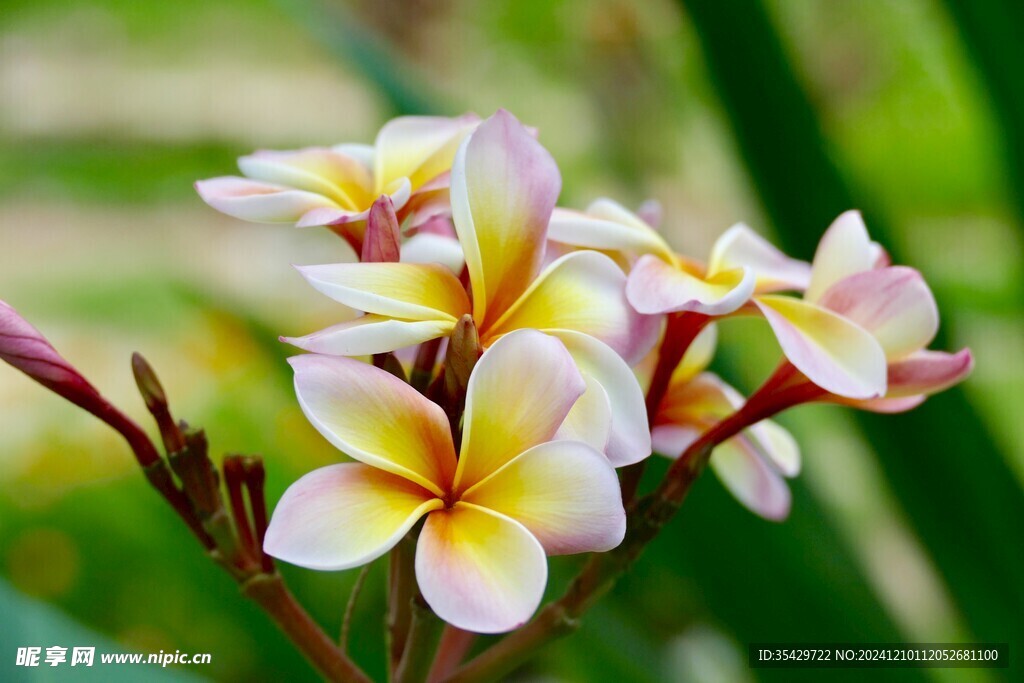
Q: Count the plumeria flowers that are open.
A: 6